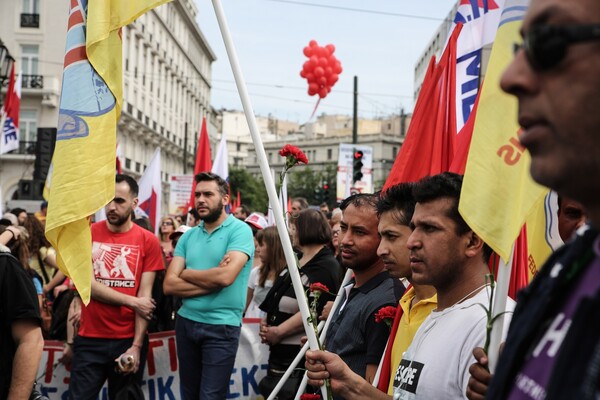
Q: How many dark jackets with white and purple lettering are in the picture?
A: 1